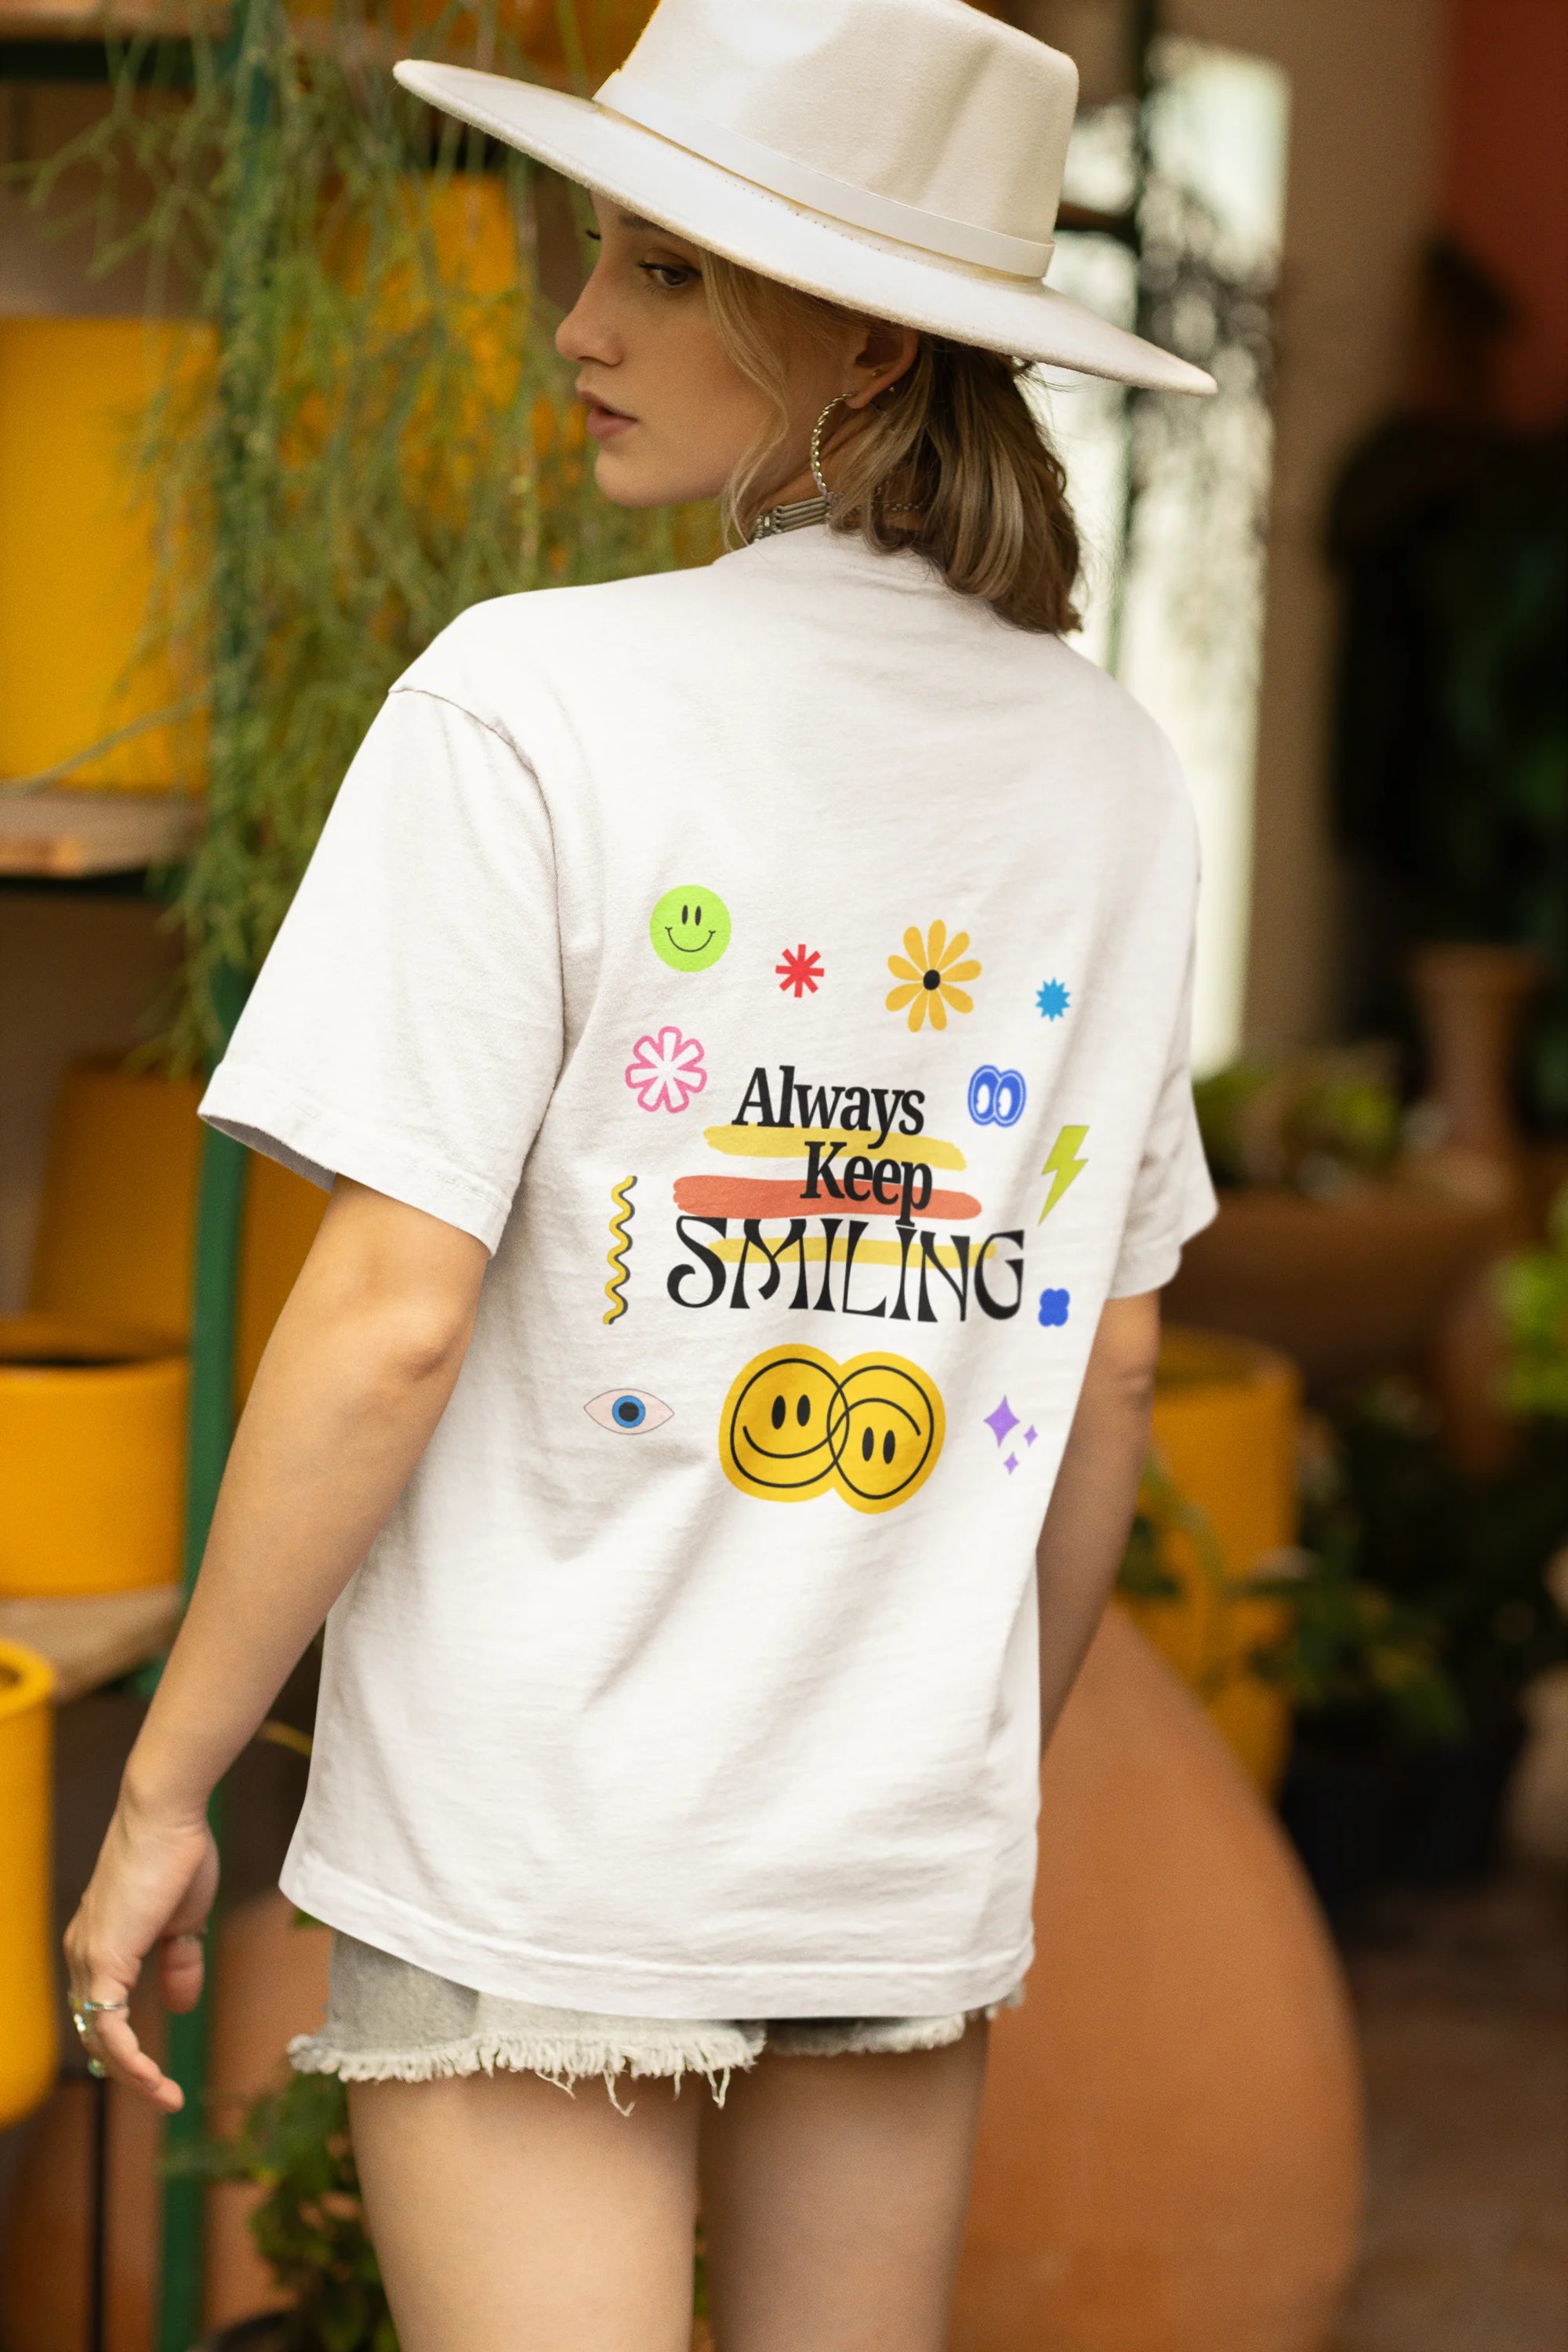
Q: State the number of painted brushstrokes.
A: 3